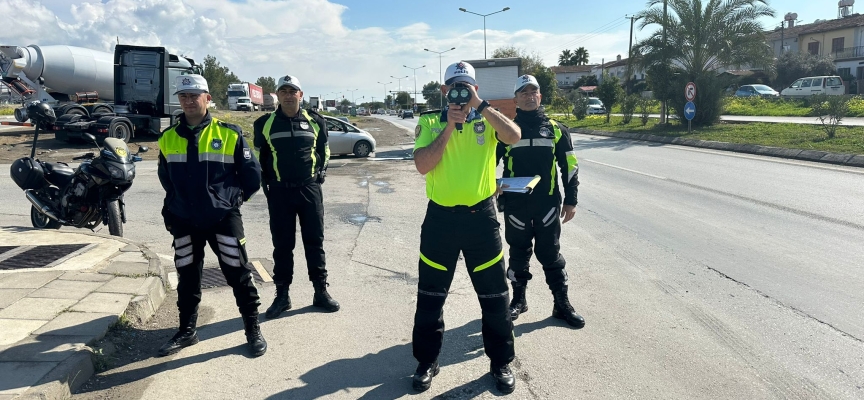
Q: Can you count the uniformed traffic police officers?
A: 4